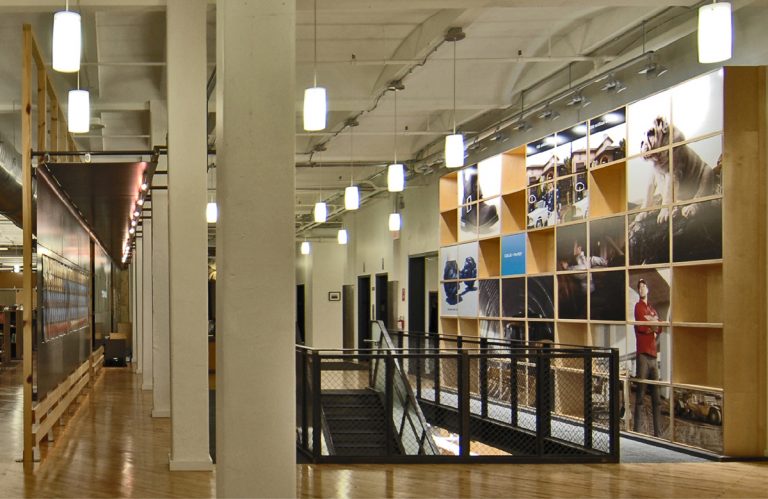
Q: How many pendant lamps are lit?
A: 12